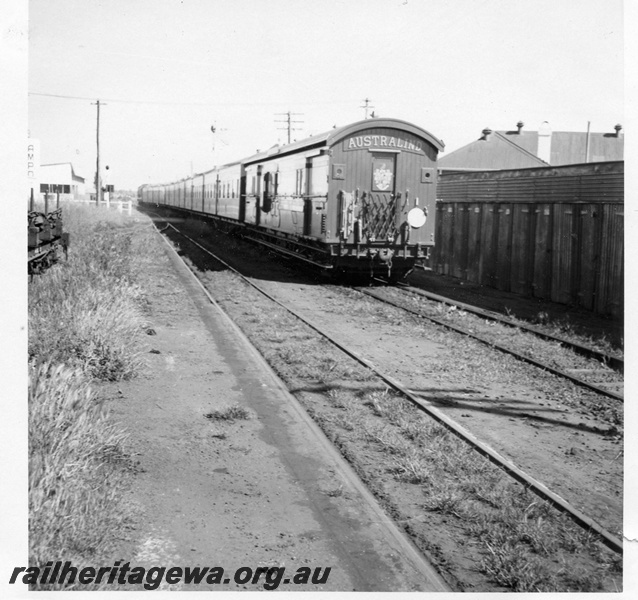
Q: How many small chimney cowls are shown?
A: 3